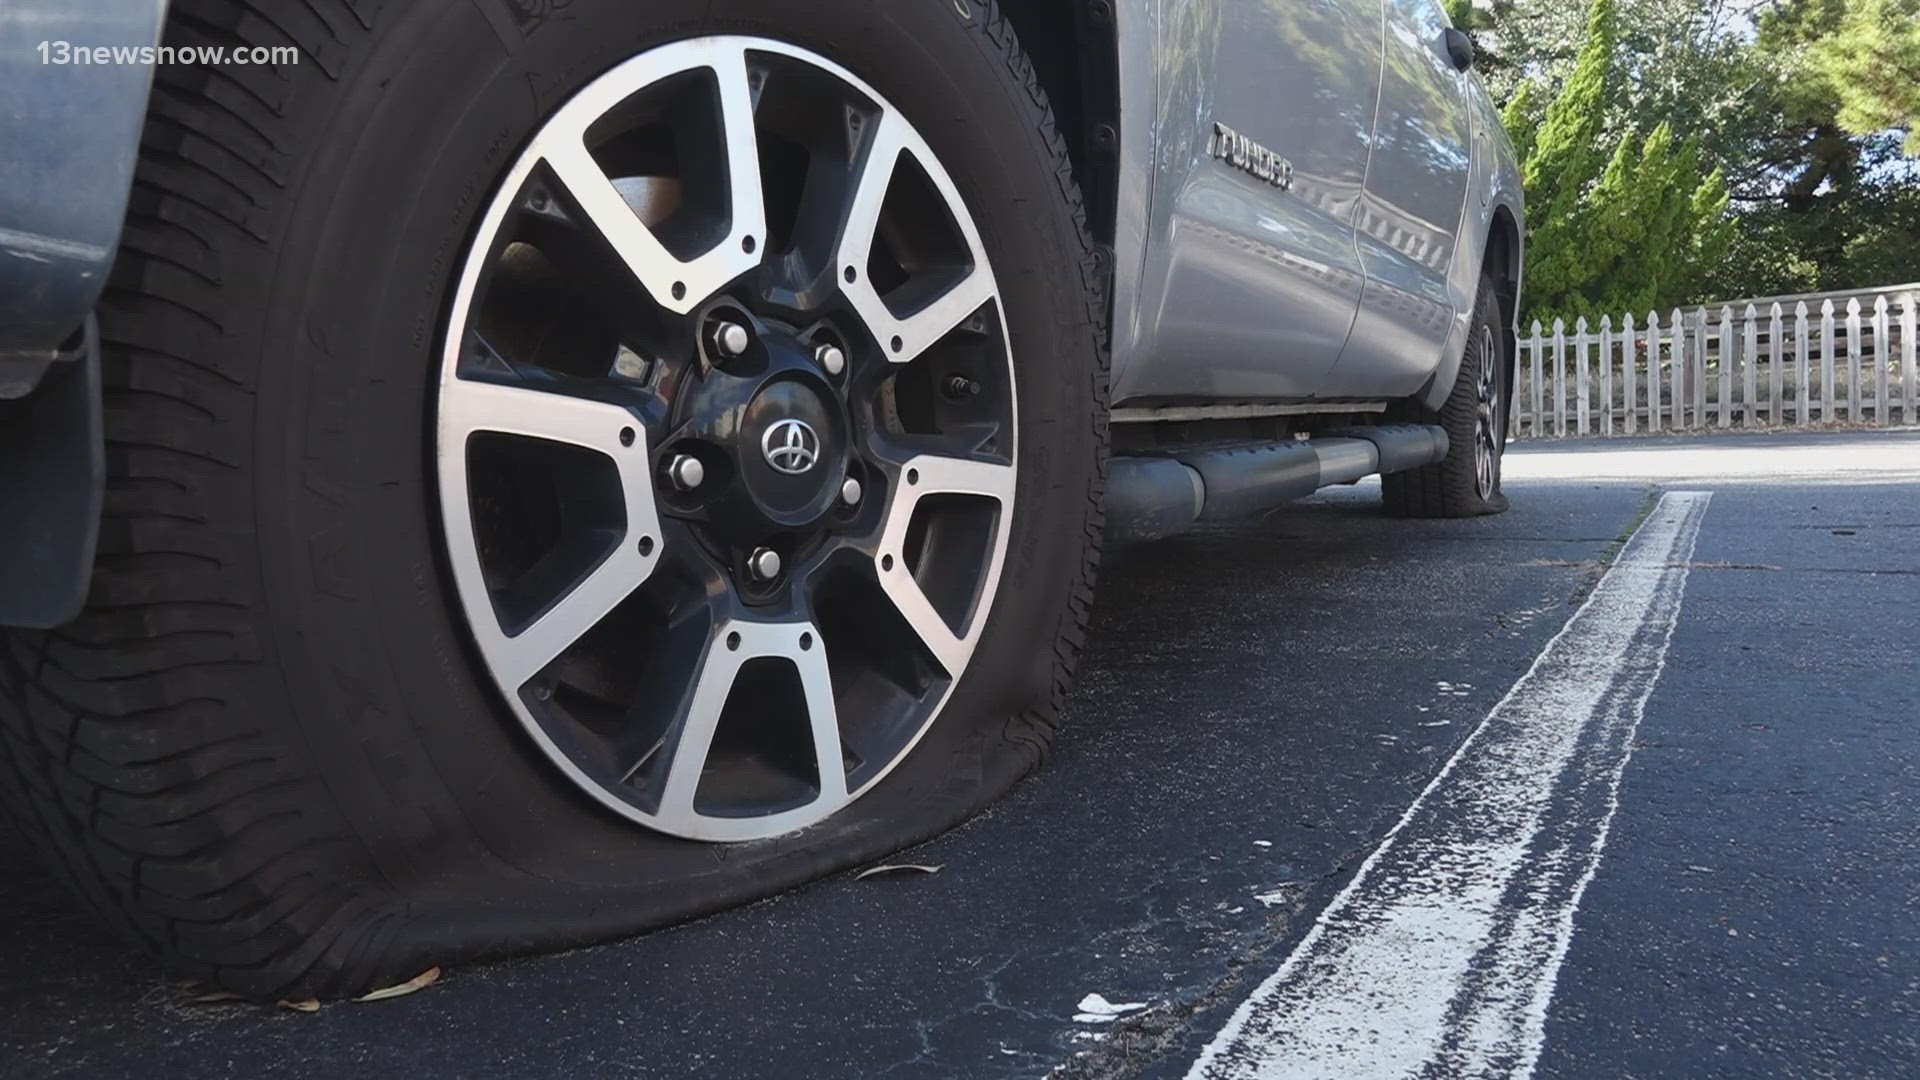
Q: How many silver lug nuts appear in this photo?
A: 5